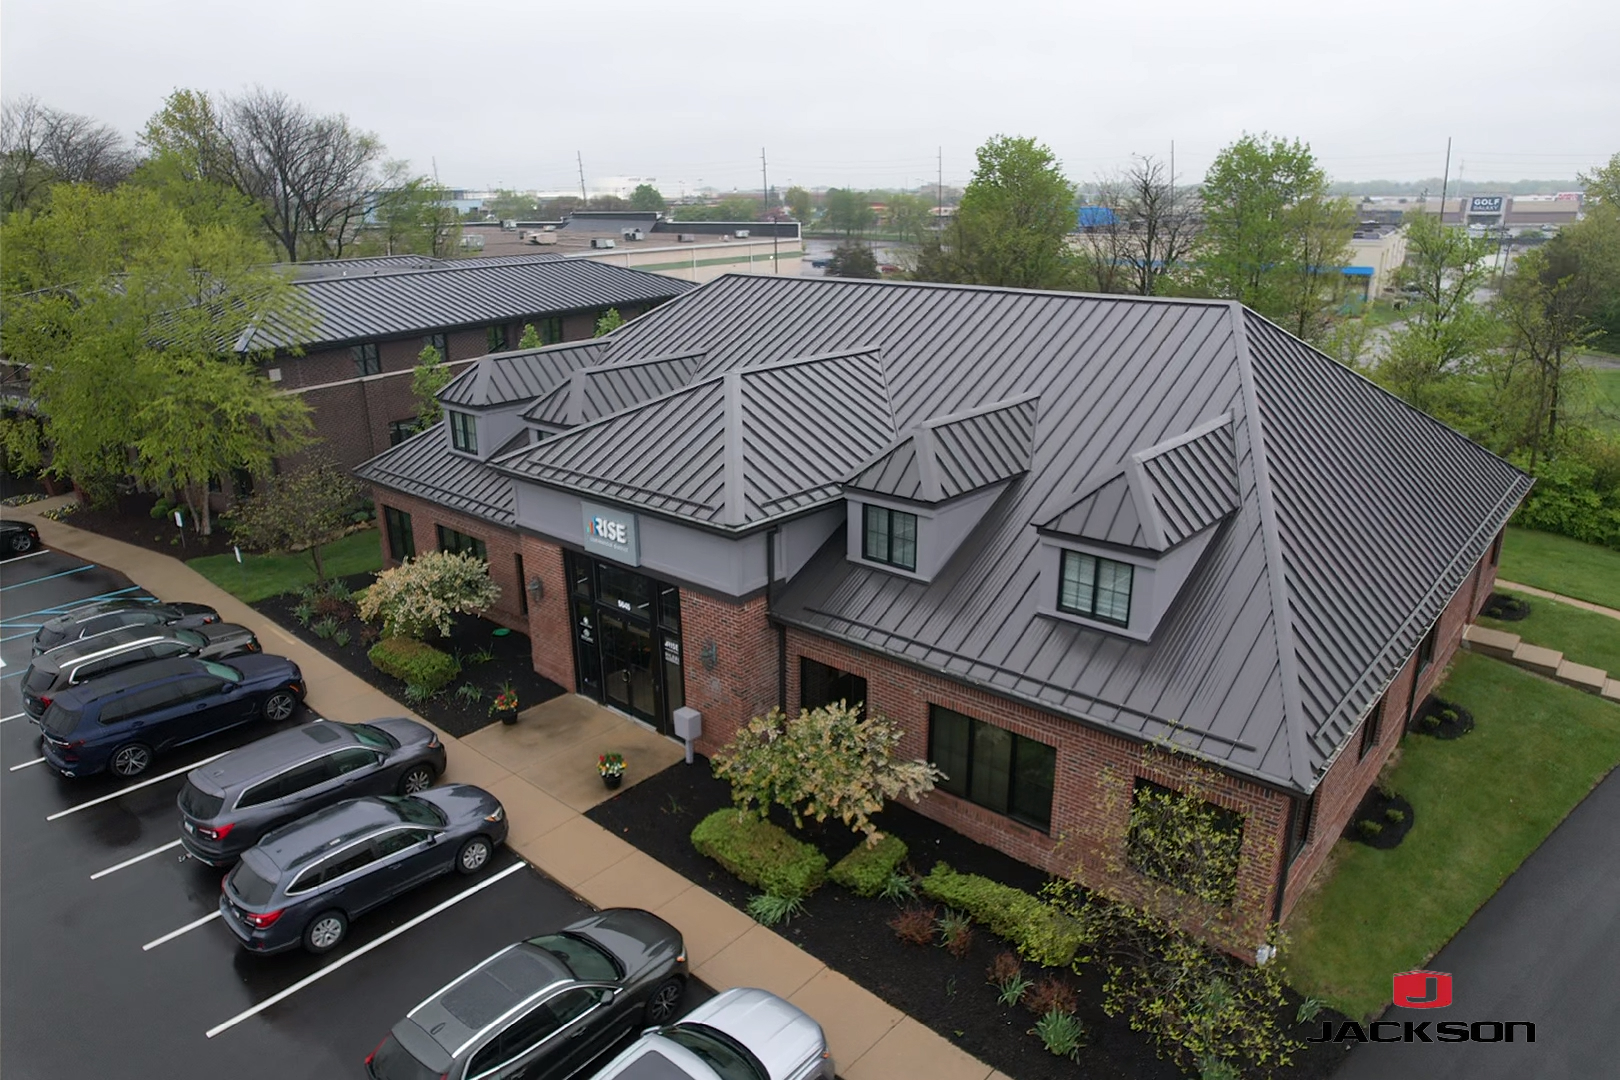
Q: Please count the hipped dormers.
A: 4